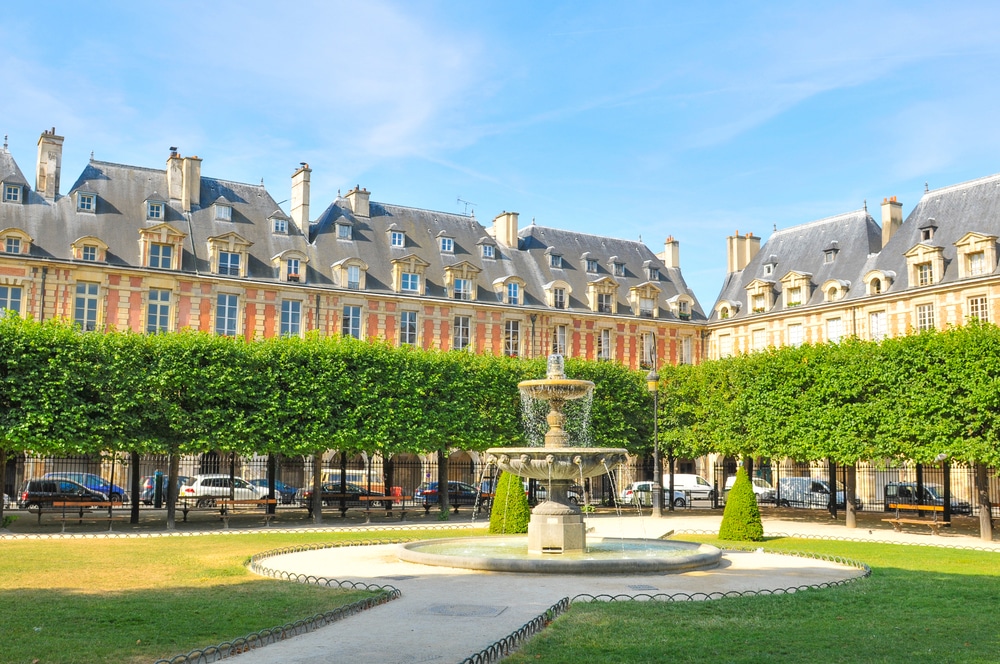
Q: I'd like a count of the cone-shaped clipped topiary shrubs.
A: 2